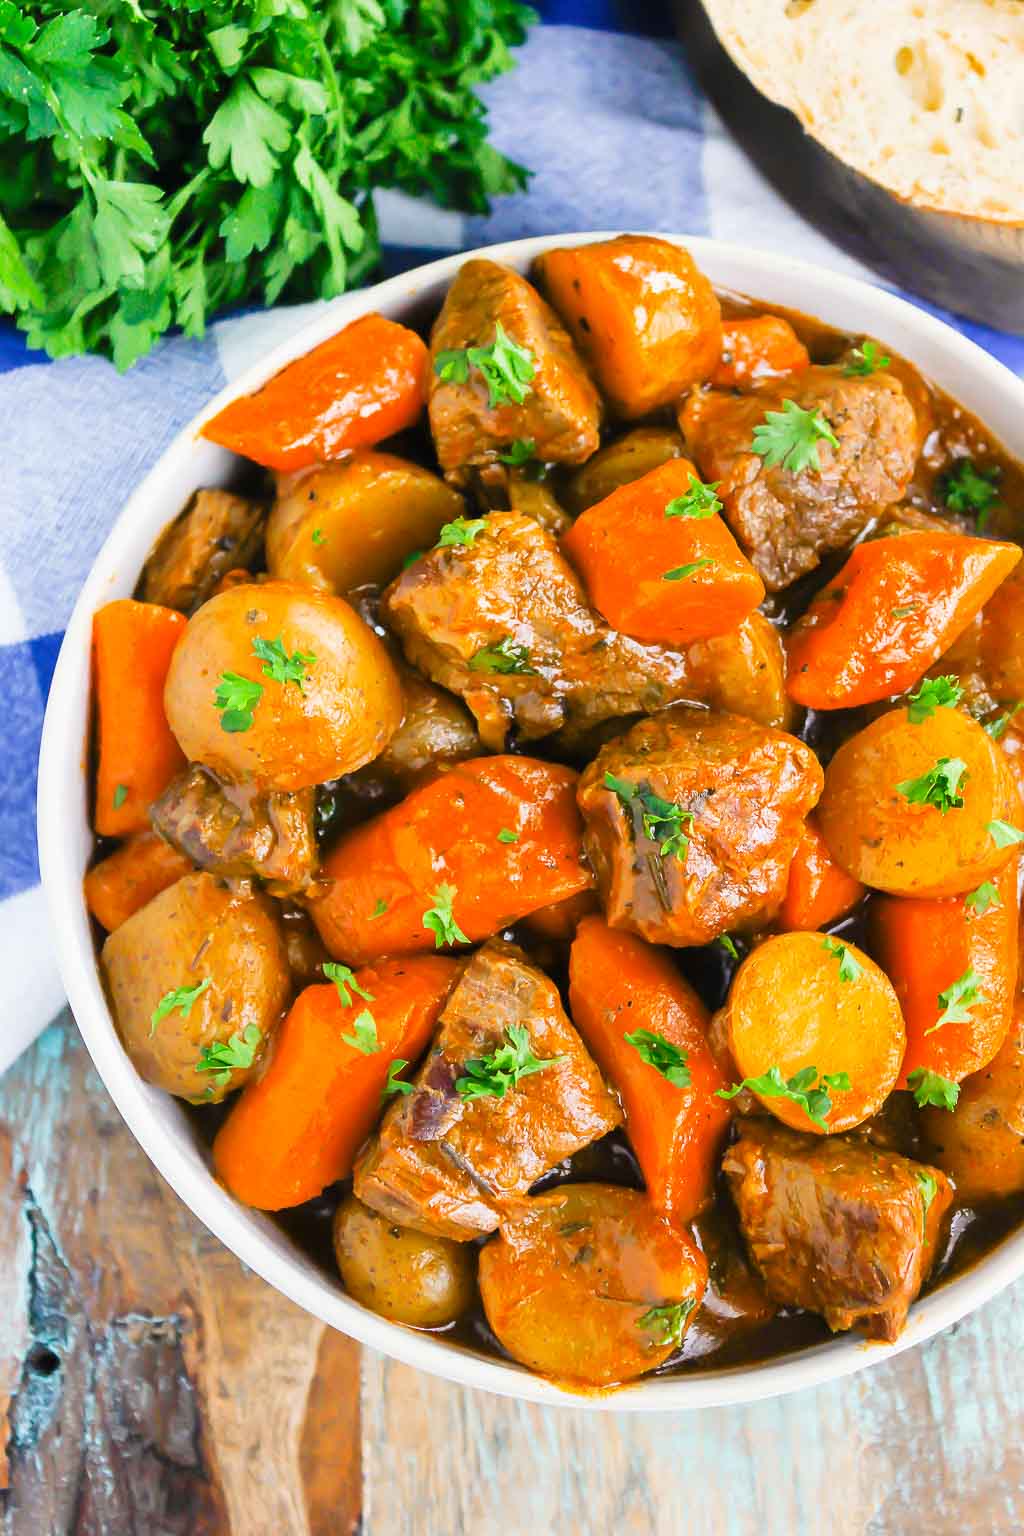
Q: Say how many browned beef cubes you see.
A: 8